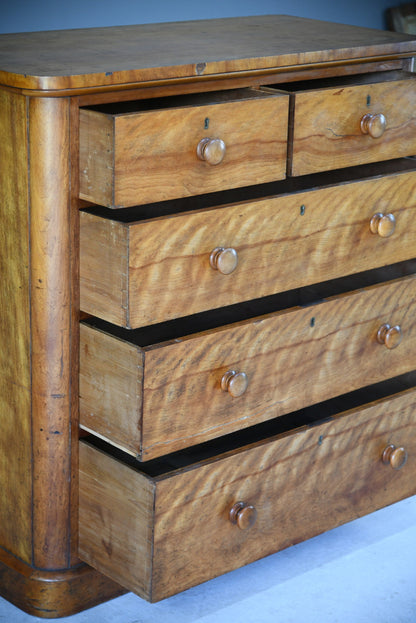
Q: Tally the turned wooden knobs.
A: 8